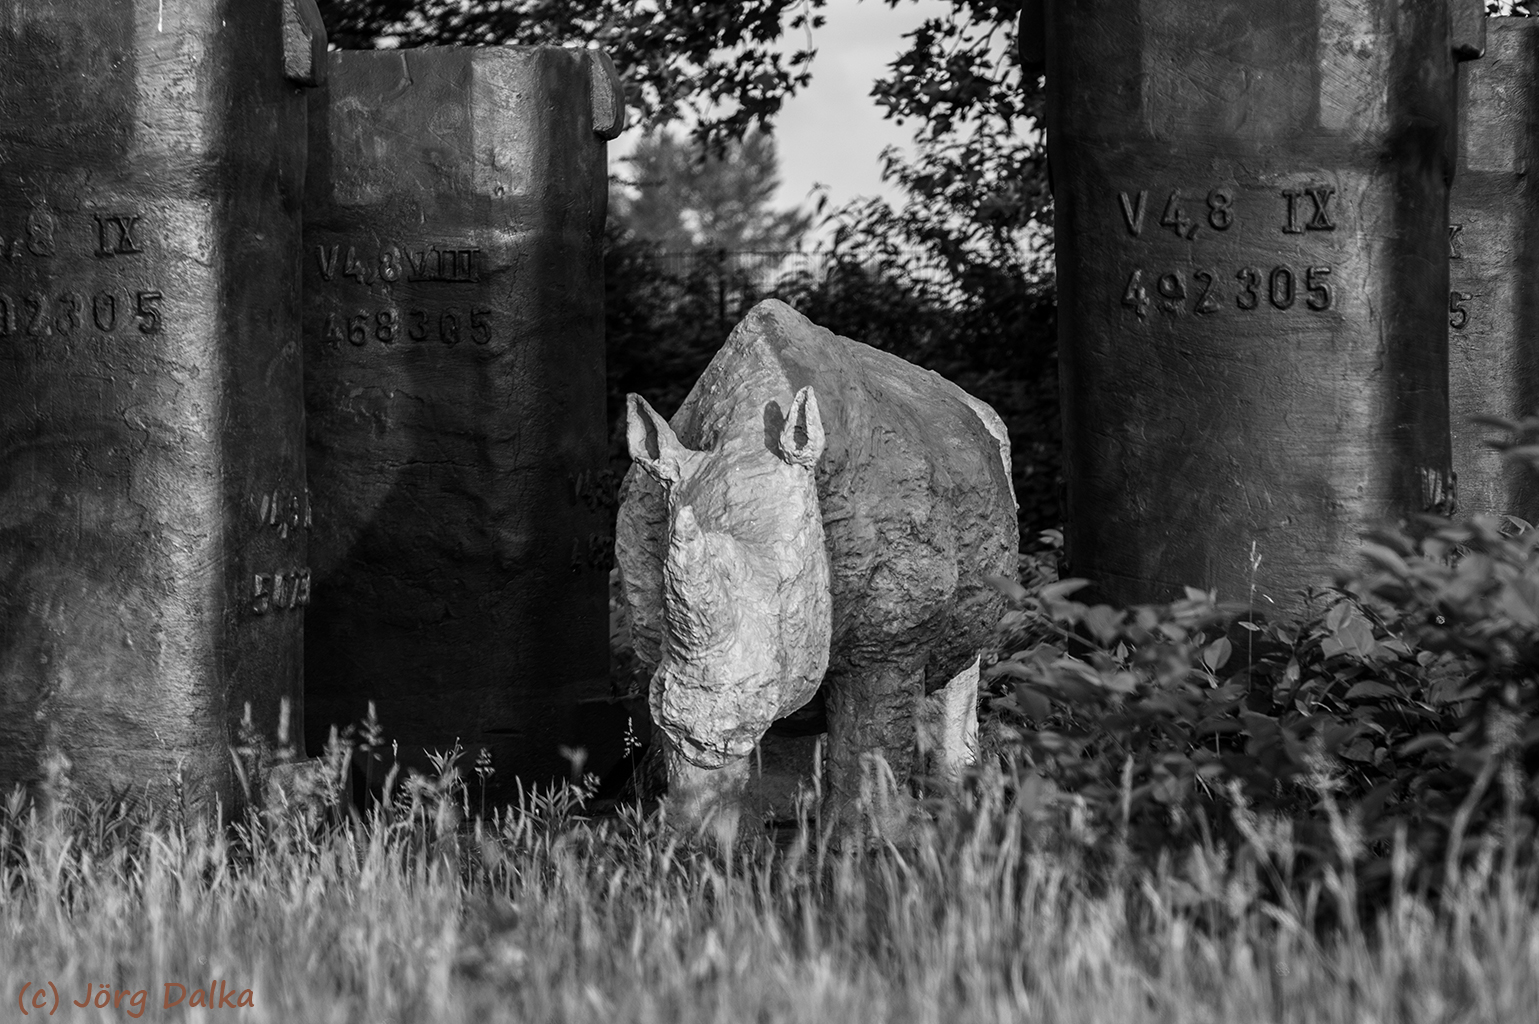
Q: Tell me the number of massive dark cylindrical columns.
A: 4